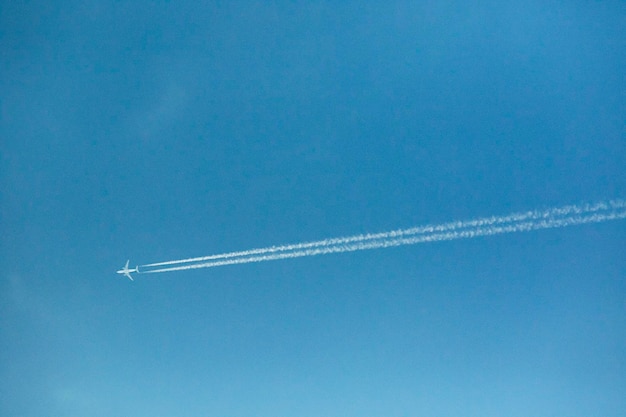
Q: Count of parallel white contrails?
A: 2